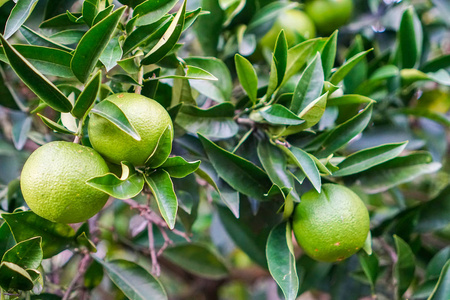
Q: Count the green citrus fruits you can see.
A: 5